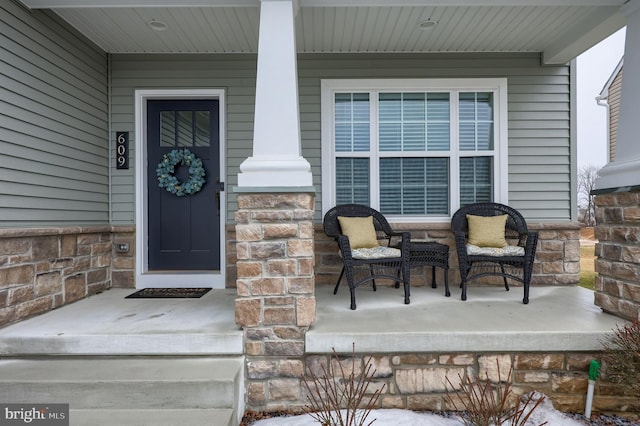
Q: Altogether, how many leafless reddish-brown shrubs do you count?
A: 2